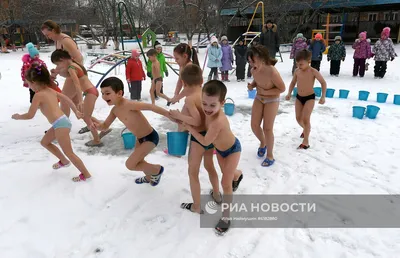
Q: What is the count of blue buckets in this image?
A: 13